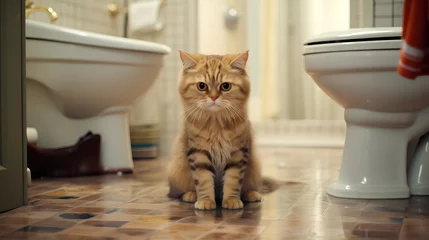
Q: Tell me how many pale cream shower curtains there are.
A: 1